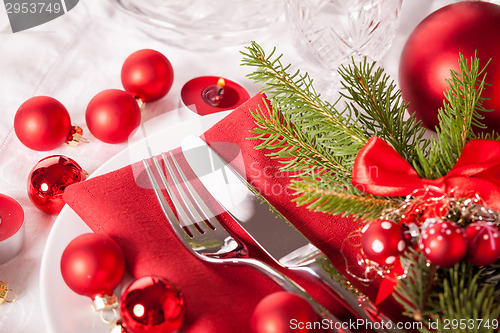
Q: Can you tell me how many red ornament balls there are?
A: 11